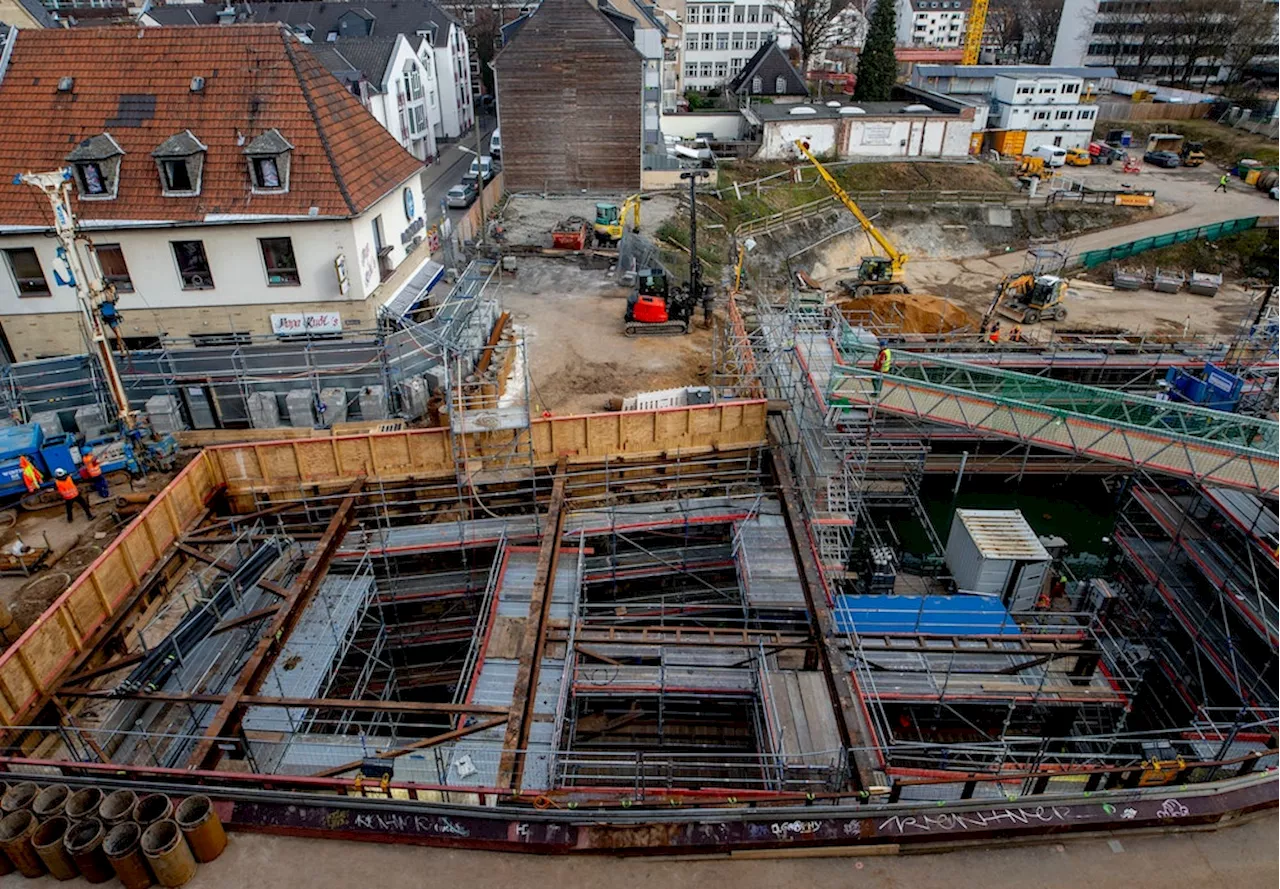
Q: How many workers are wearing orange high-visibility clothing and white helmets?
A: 1